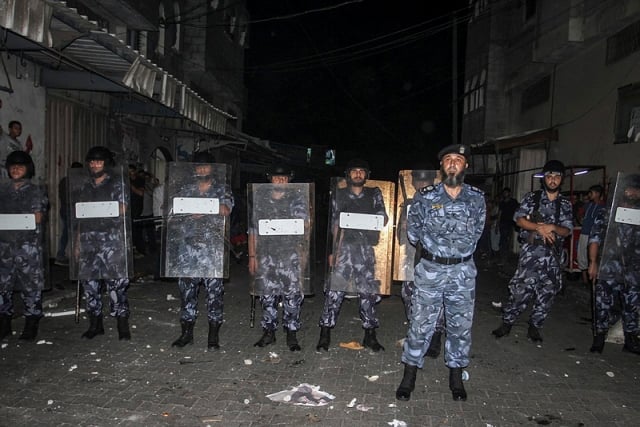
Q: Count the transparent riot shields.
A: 7